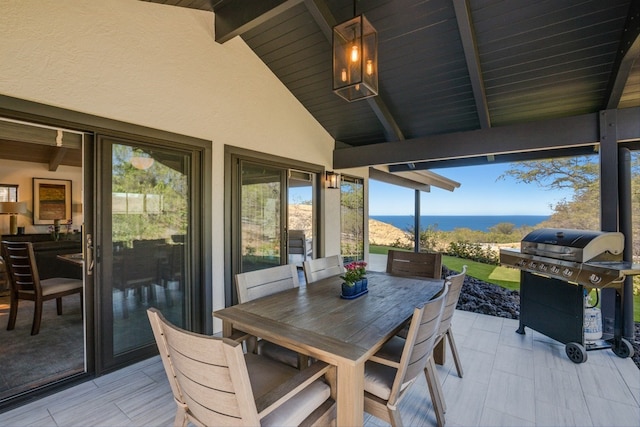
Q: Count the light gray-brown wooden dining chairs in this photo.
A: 6